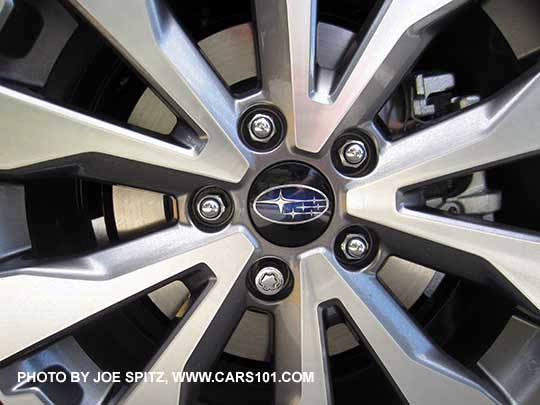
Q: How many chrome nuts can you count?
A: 5